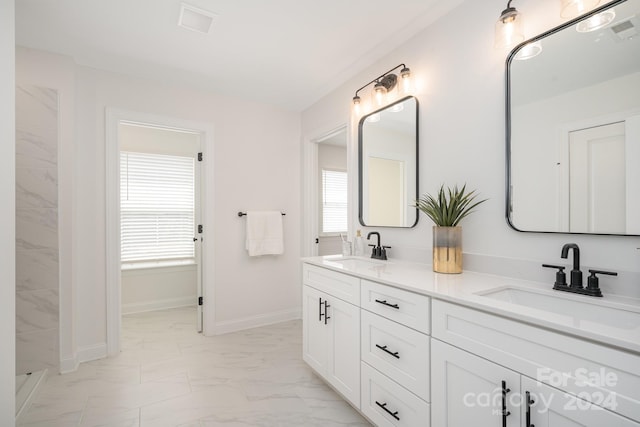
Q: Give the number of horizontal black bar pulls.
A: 3